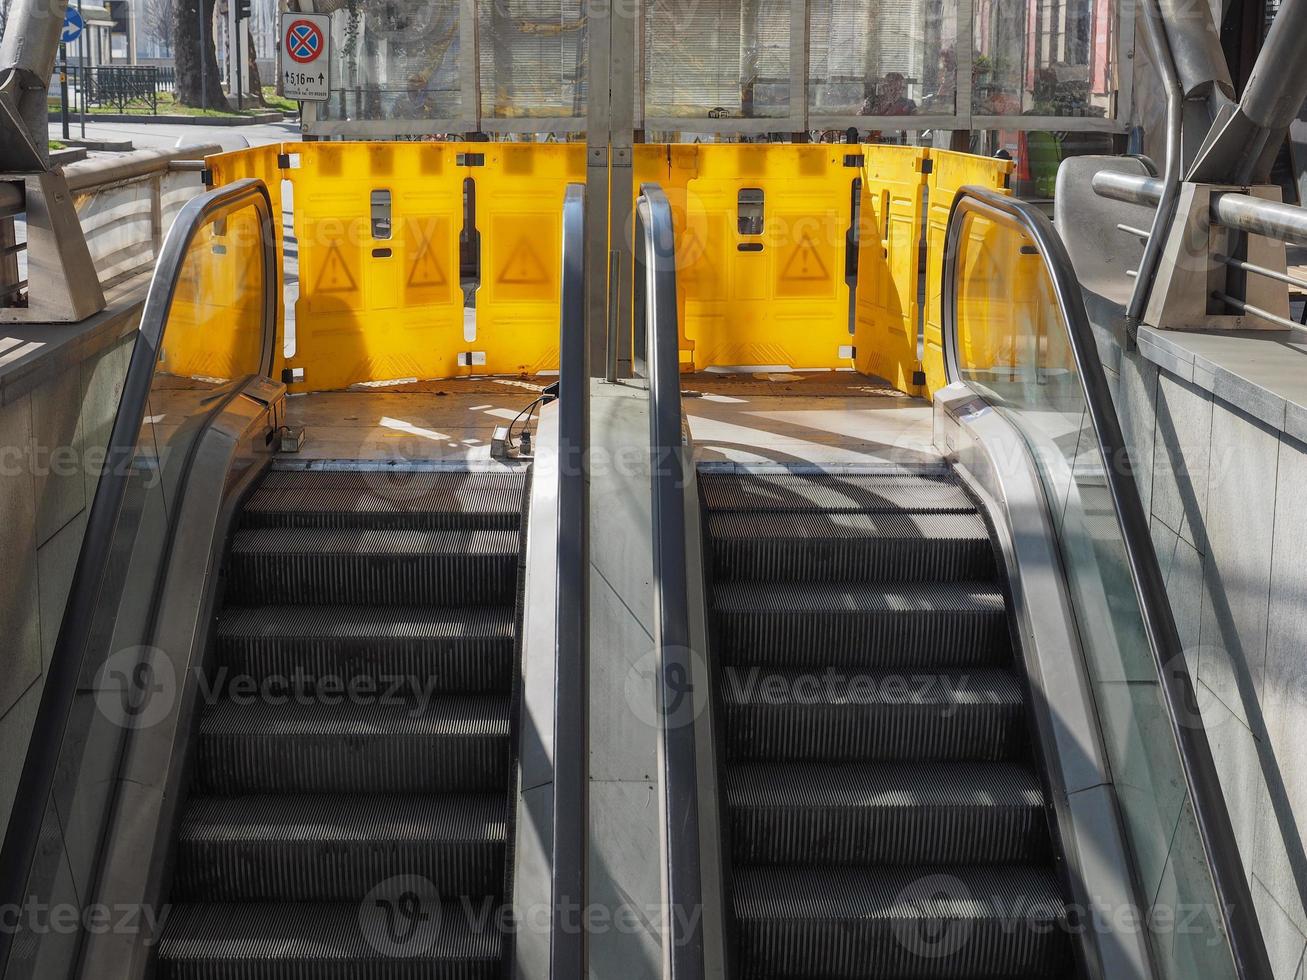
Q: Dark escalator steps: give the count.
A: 12